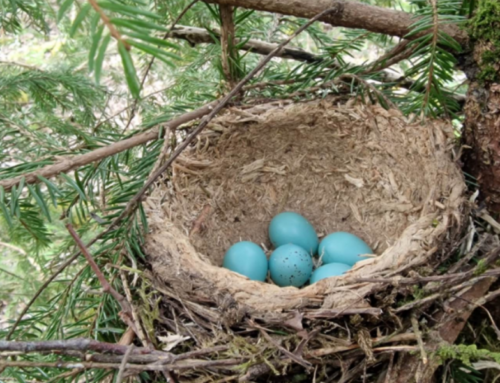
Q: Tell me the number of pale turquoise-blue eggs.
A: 5